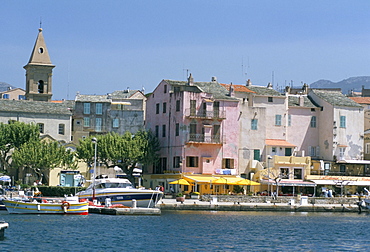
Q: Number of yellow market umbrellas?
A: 3